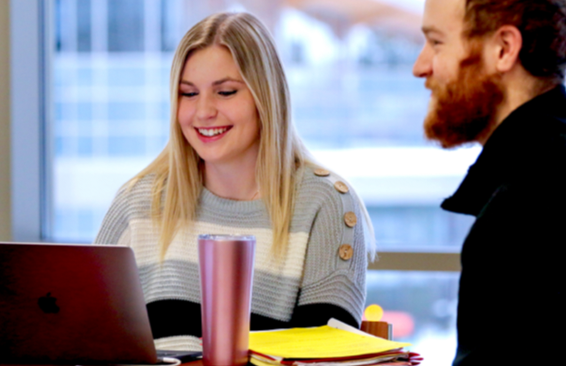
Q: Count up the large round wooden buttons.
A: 4